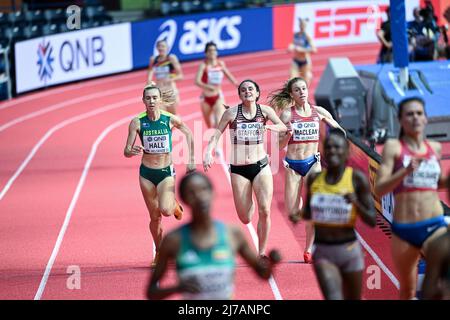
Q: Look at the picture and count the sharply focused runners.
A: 3